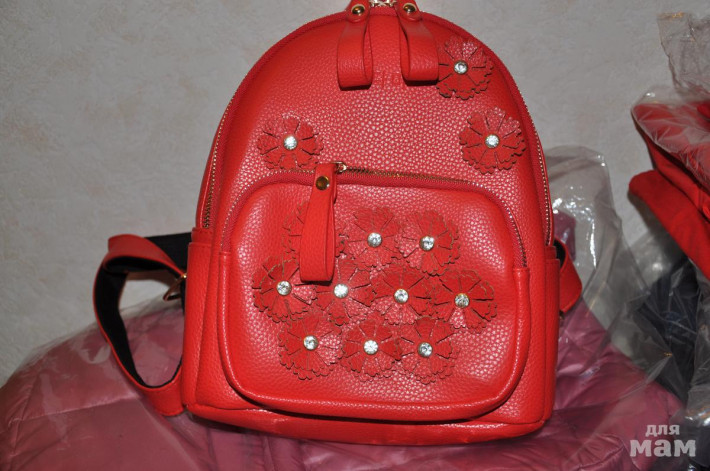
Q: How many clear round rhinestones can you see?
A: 12